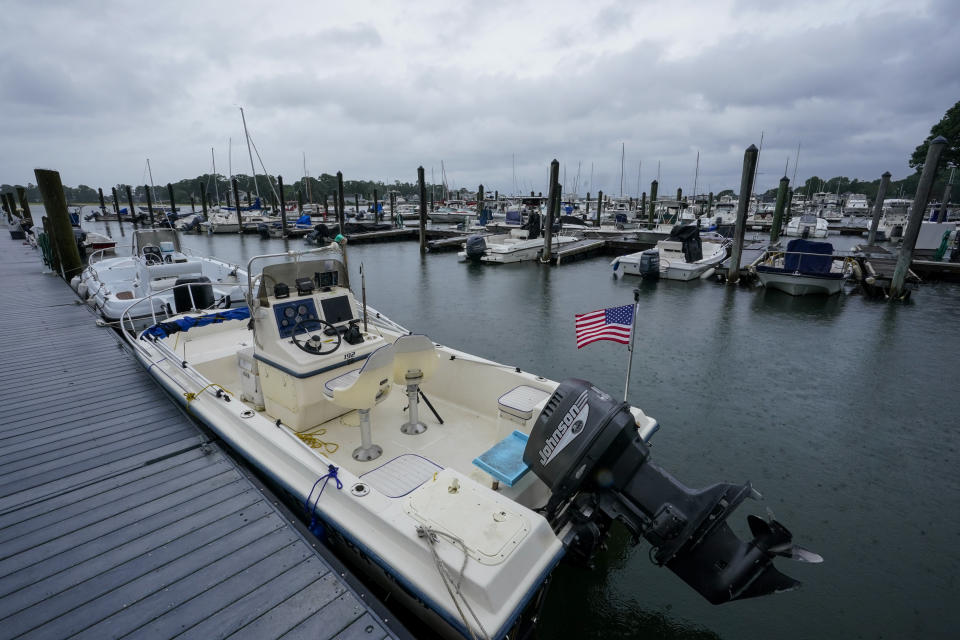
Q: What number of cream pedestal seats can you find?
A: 2